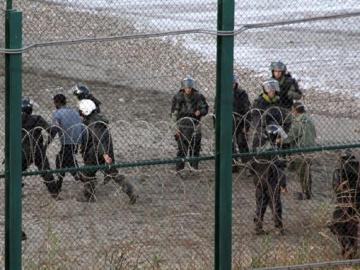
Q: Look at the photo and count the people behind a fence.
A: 11